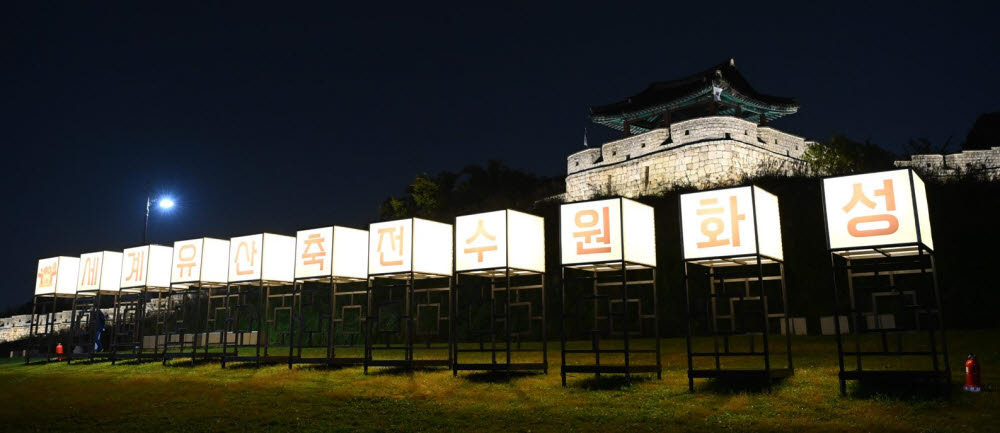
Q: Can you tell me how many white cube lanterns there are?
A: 11